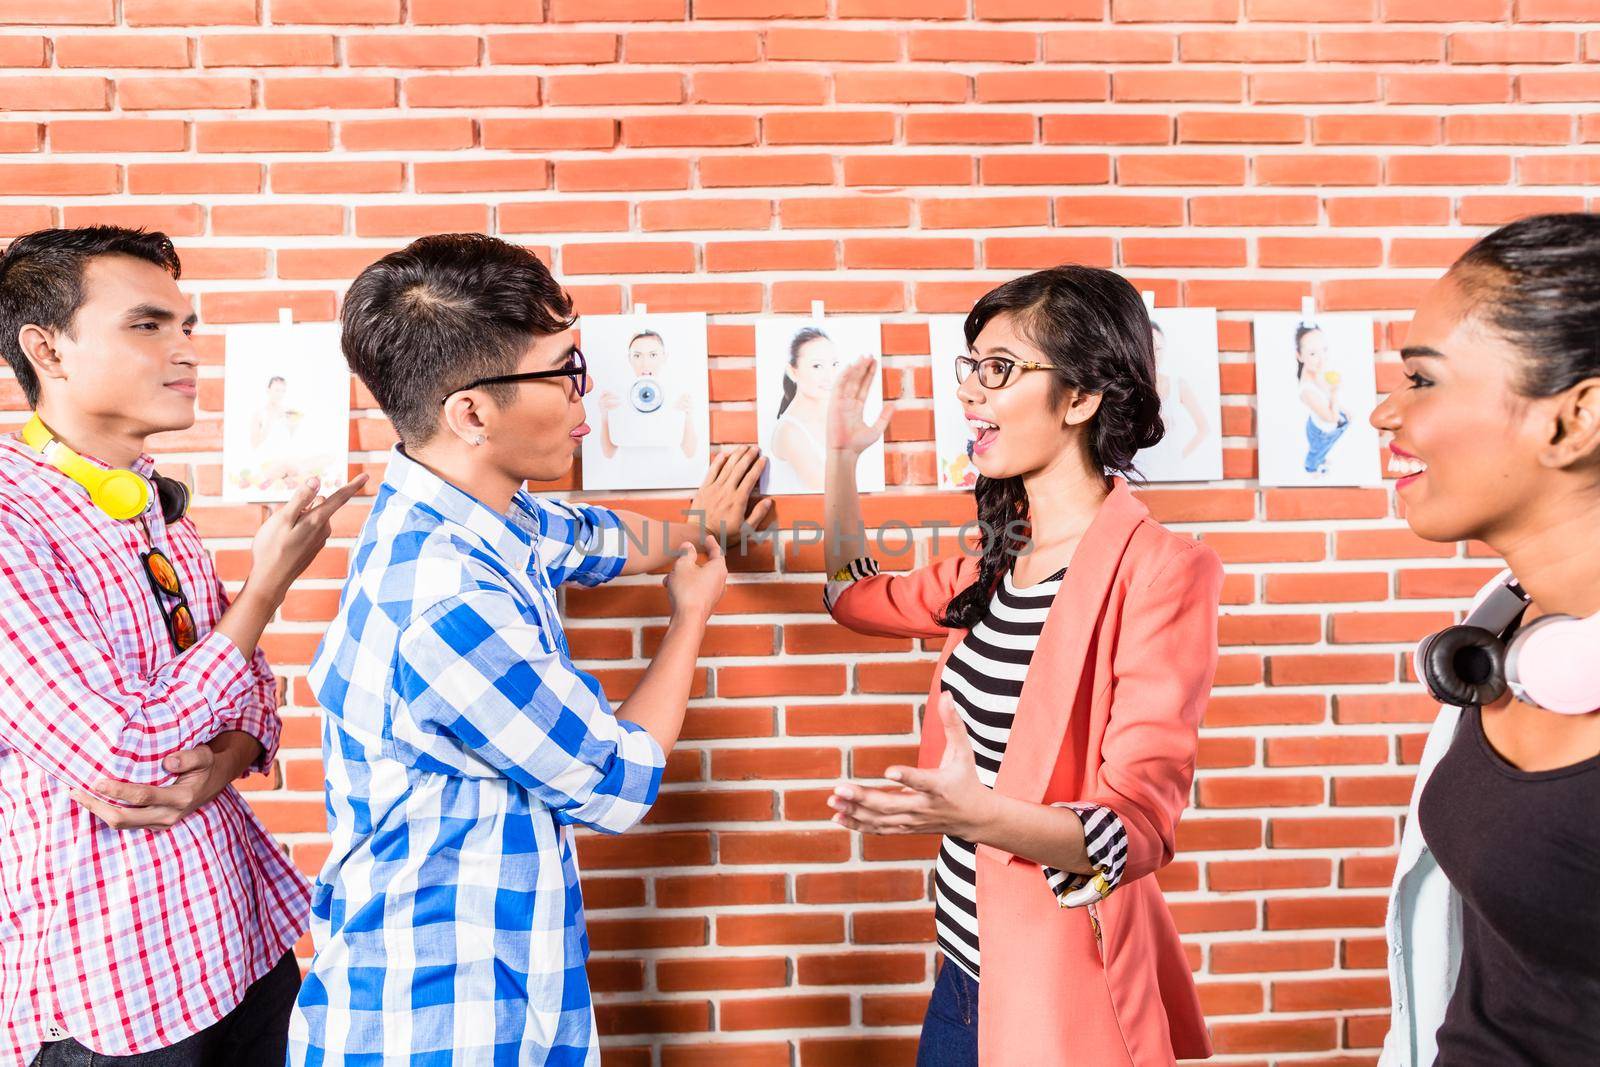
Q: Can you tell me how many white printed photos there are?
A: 6